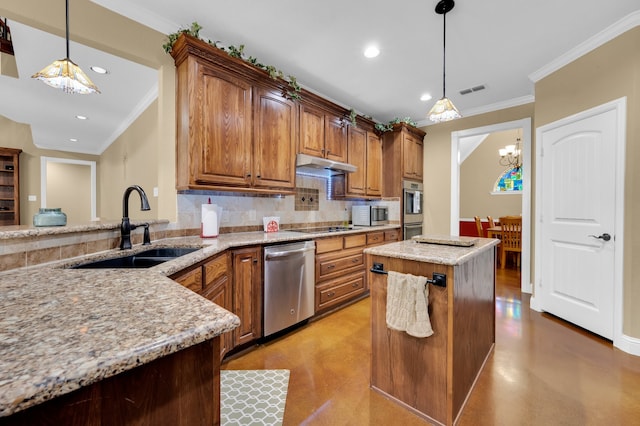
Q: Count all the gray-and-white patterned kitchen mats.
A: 1